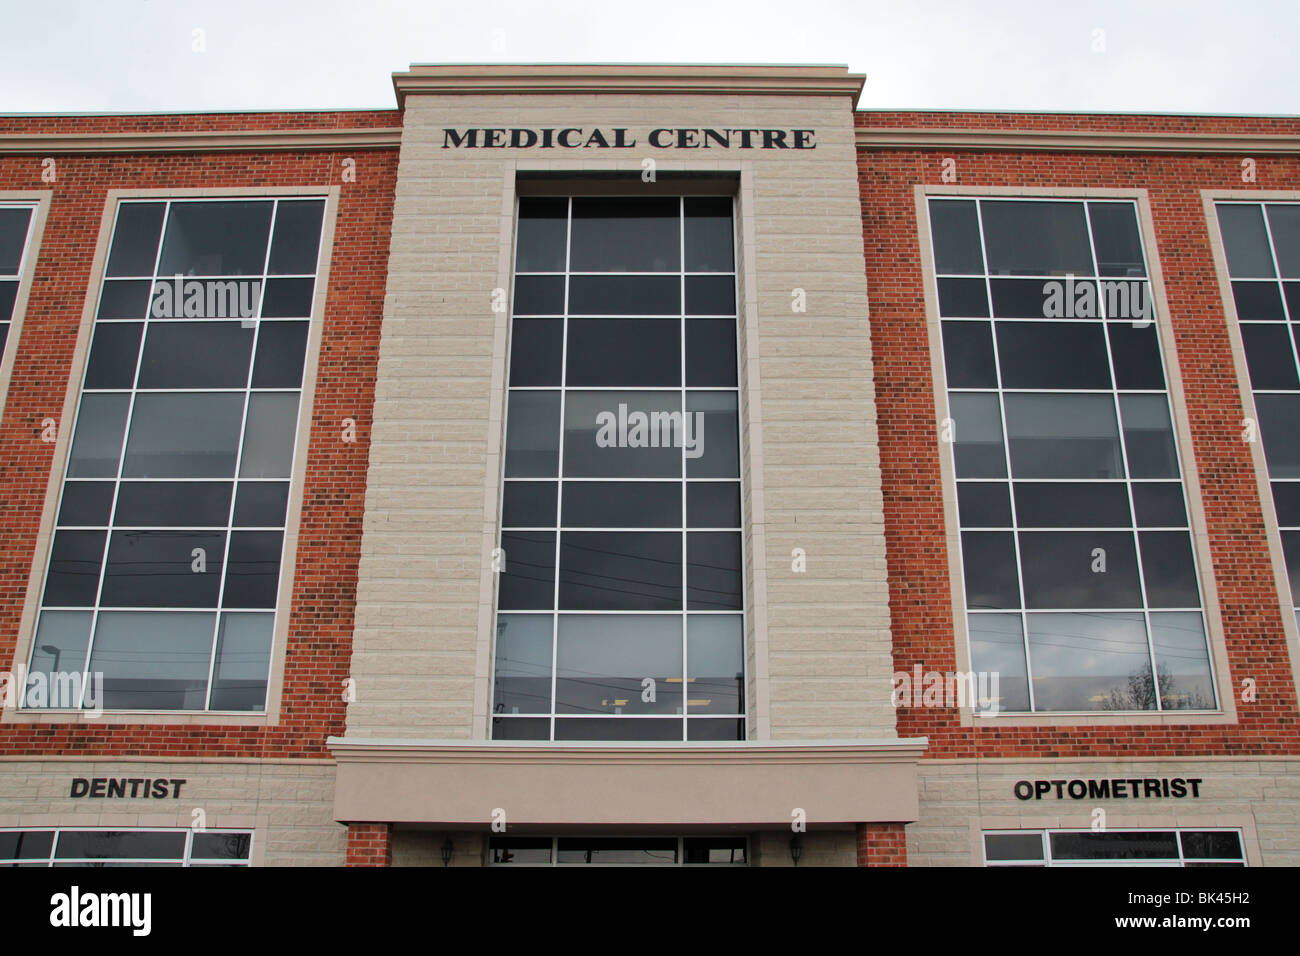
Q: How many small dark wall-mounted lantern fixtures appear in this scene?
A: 2